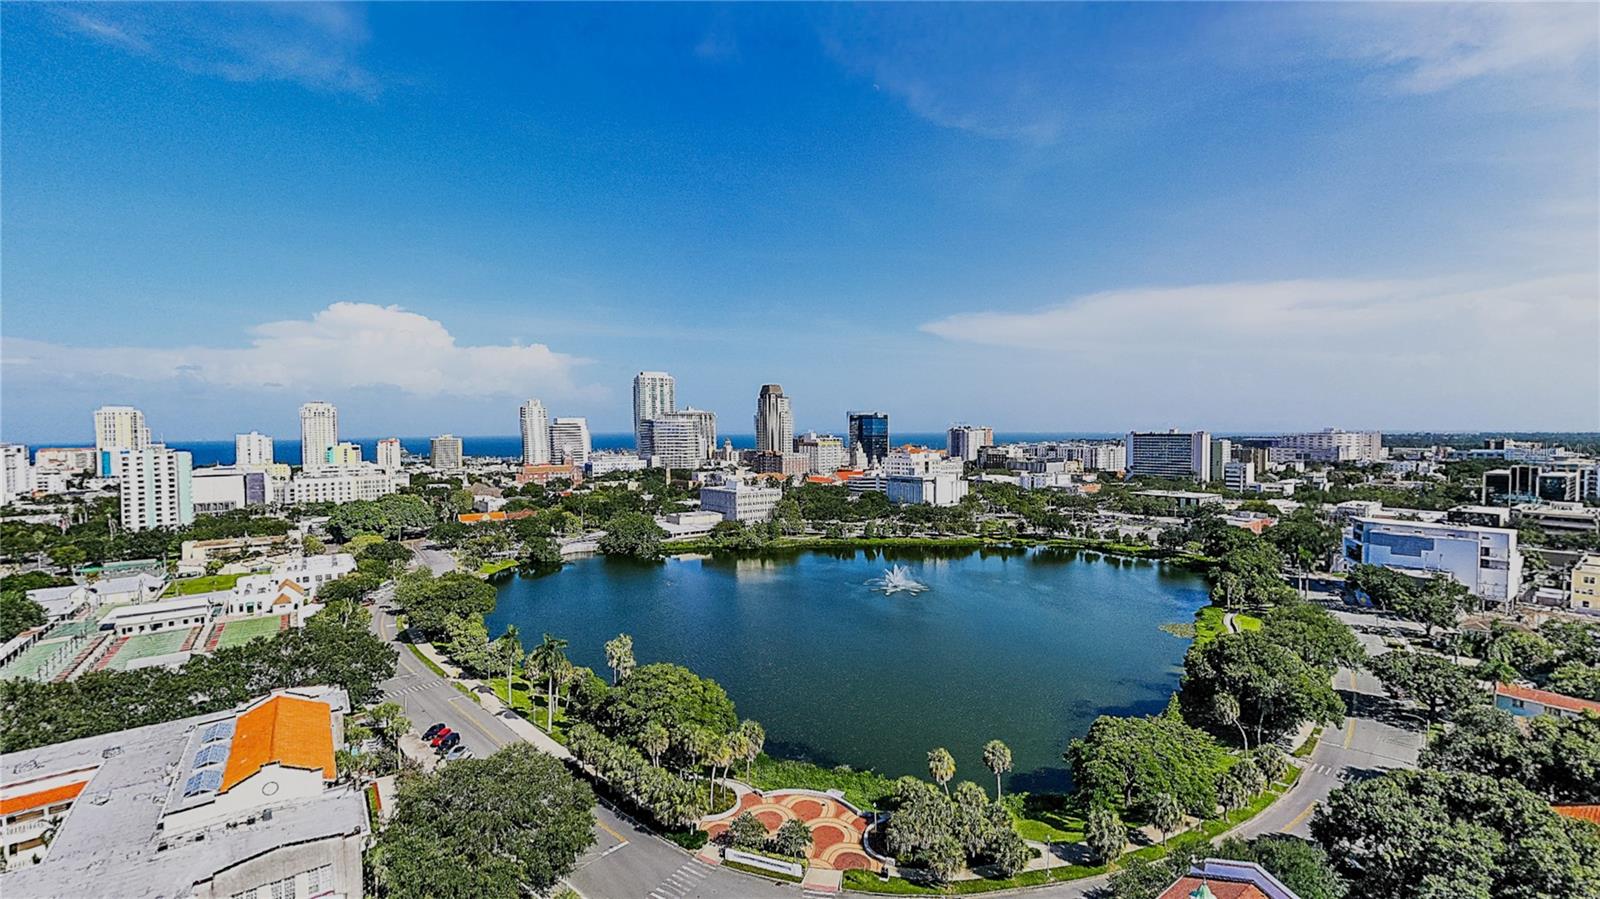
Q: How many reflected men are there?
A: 0